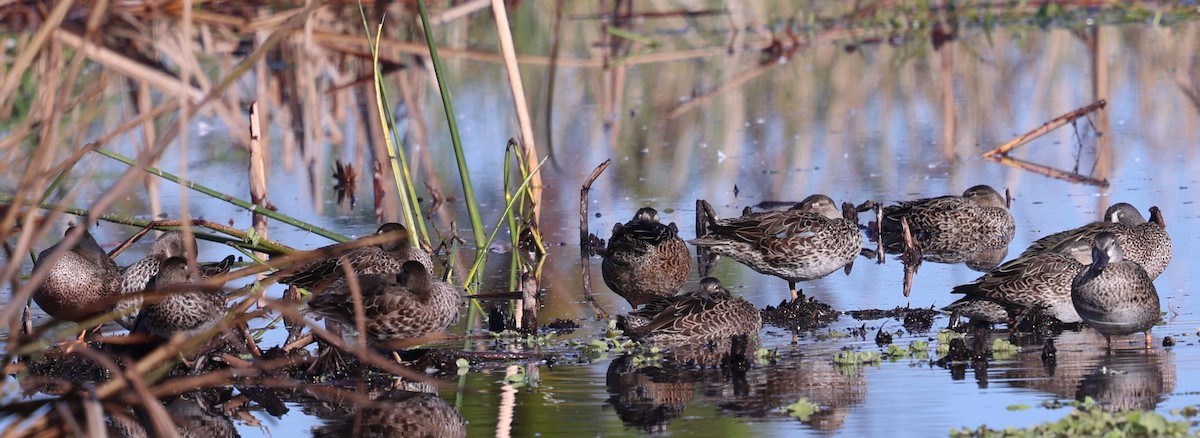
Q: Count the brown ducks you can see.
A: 12